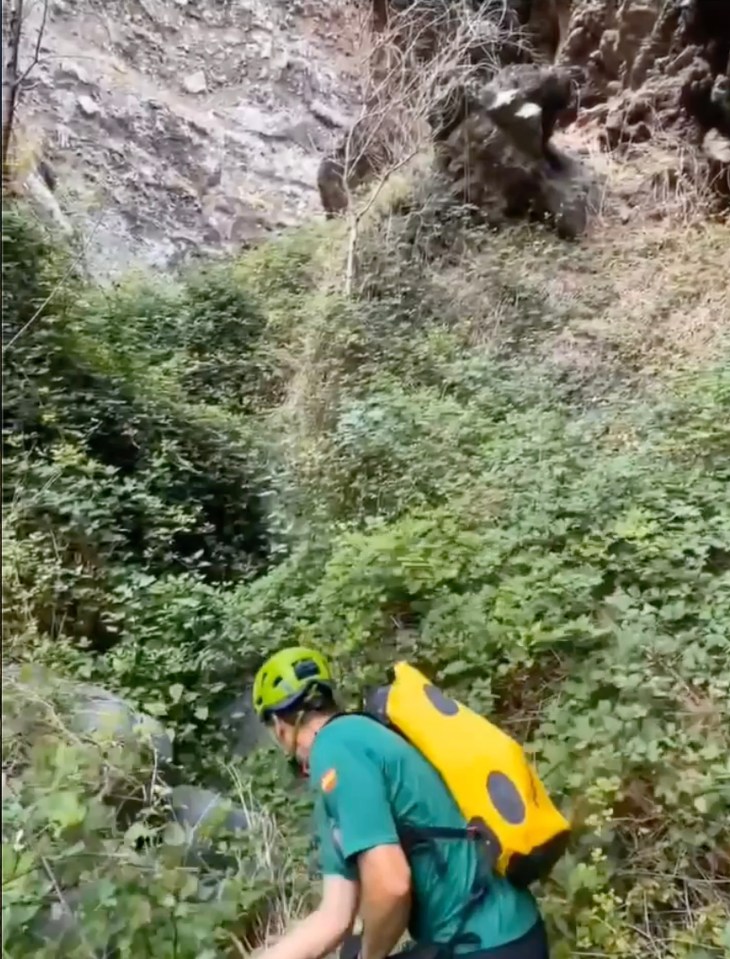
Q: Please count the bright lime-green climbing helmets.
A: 1